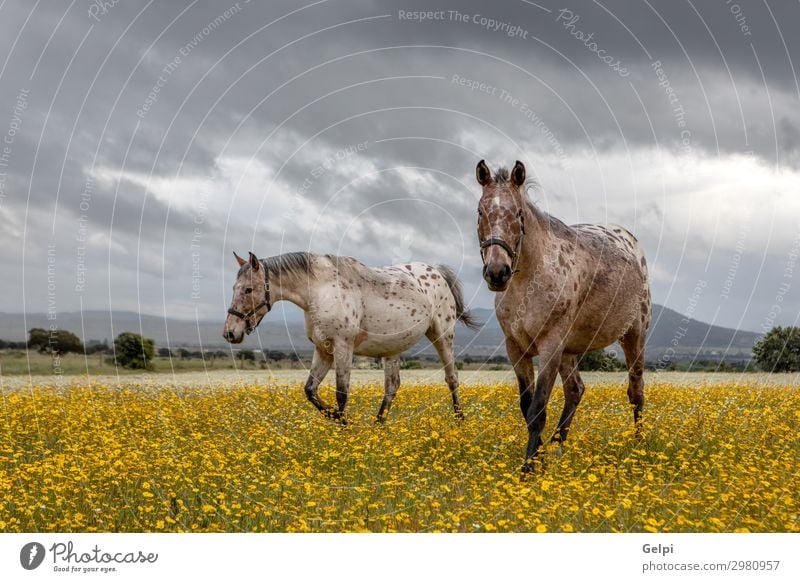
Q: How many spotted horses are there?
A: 2